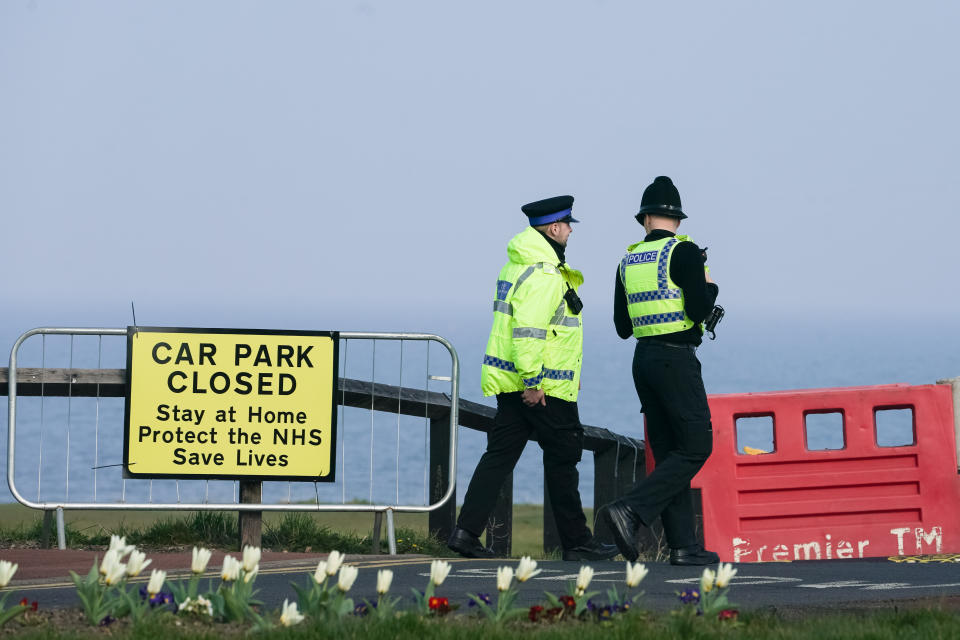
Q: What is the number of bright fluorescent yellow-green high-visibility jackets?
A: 2